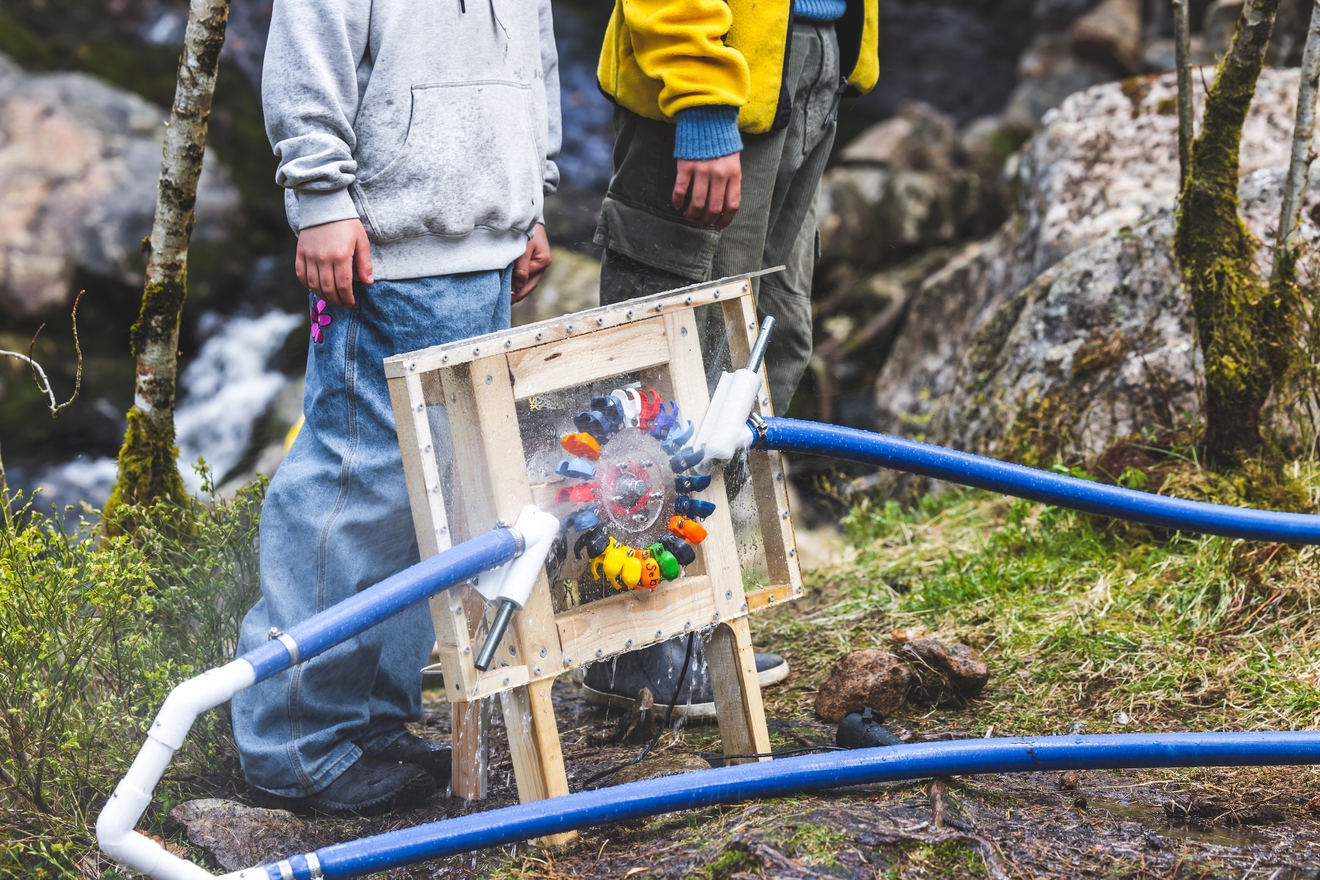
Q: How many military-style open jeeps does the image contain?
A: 0